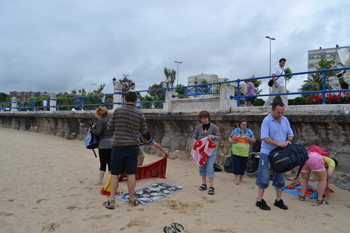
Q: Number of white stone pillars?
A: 5